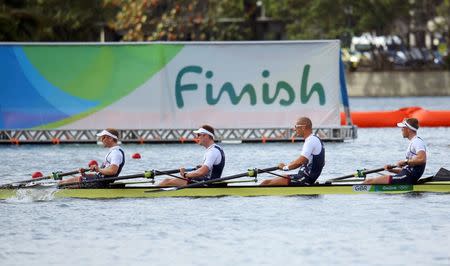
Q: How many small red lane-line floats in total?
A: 3